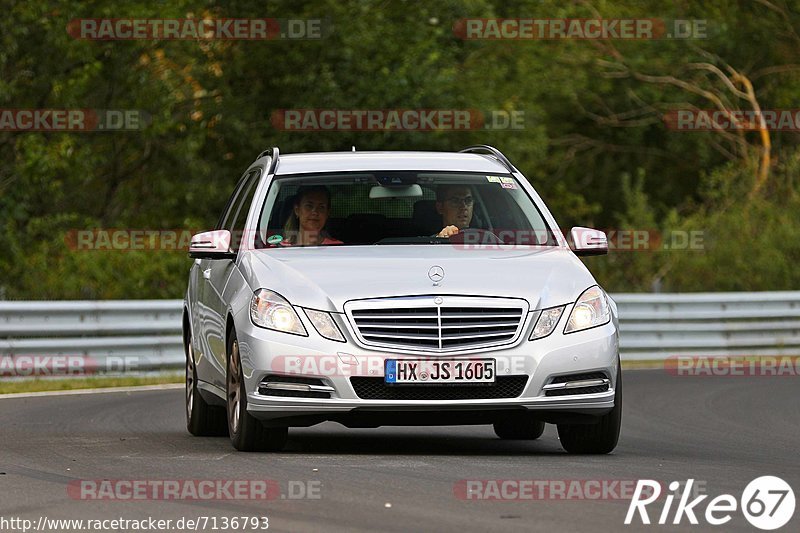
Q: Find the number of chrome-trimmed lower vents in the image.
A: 2